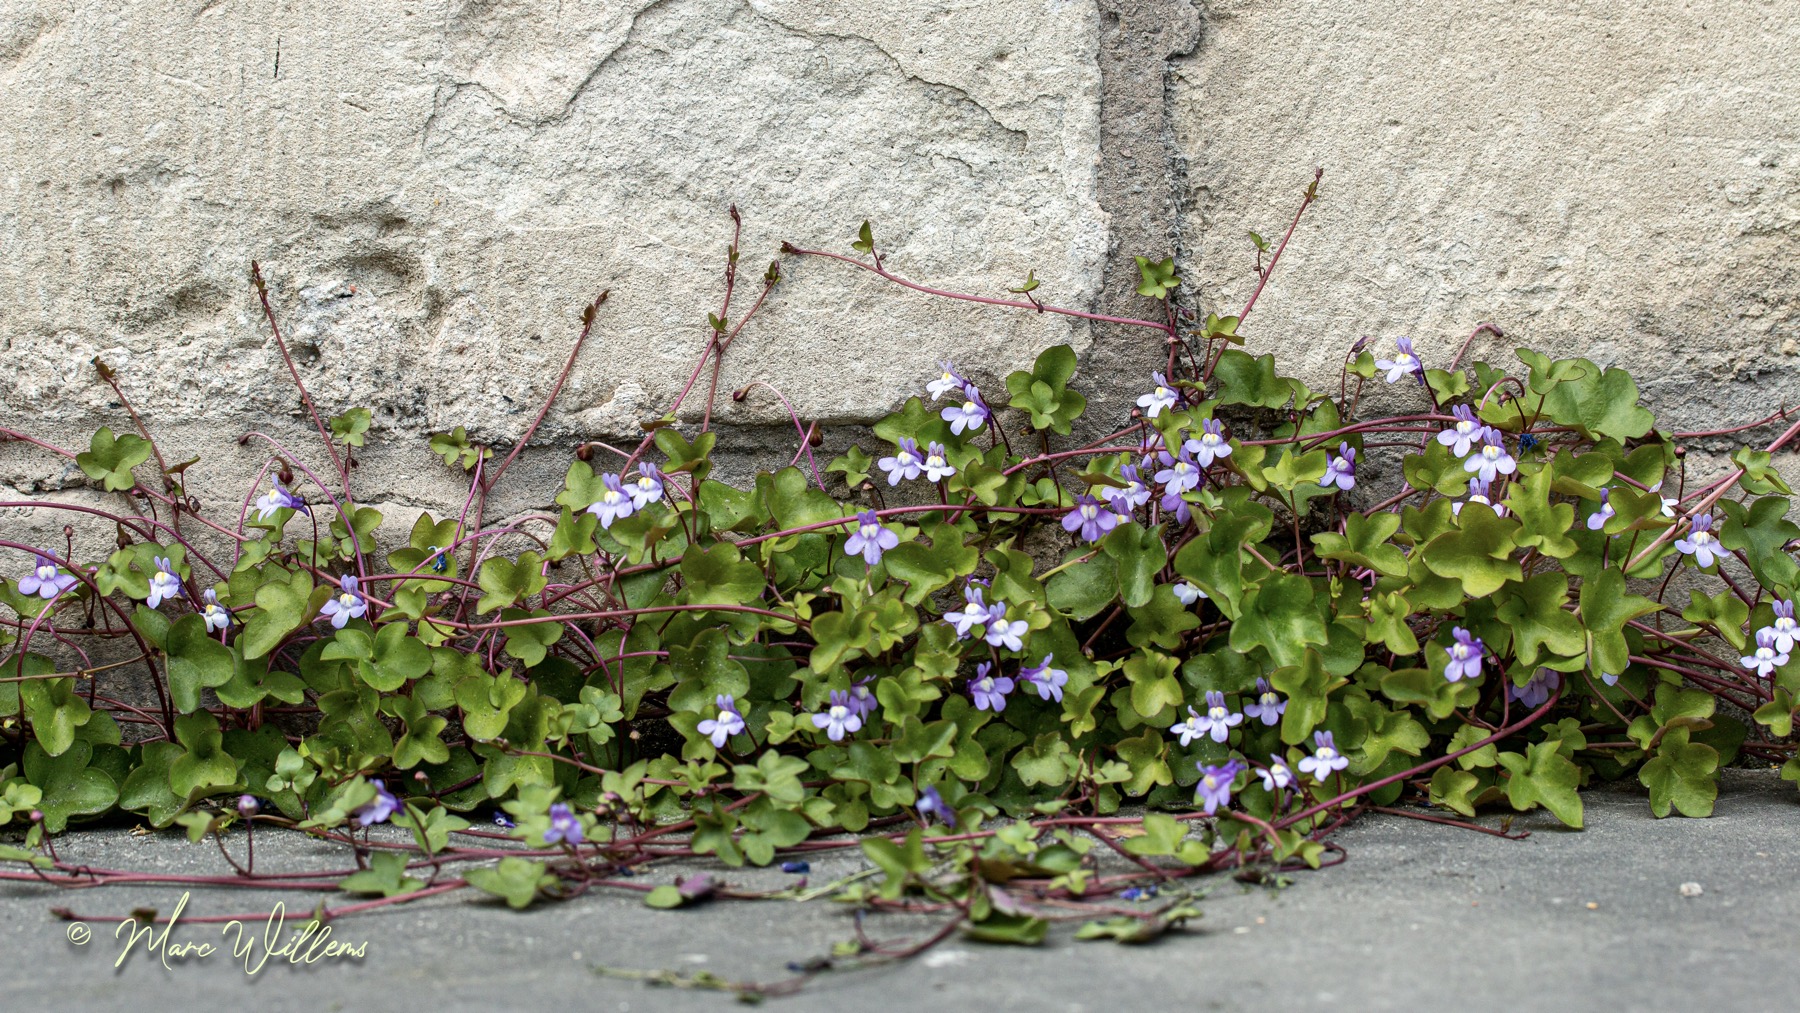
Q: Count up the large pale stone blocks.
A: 2